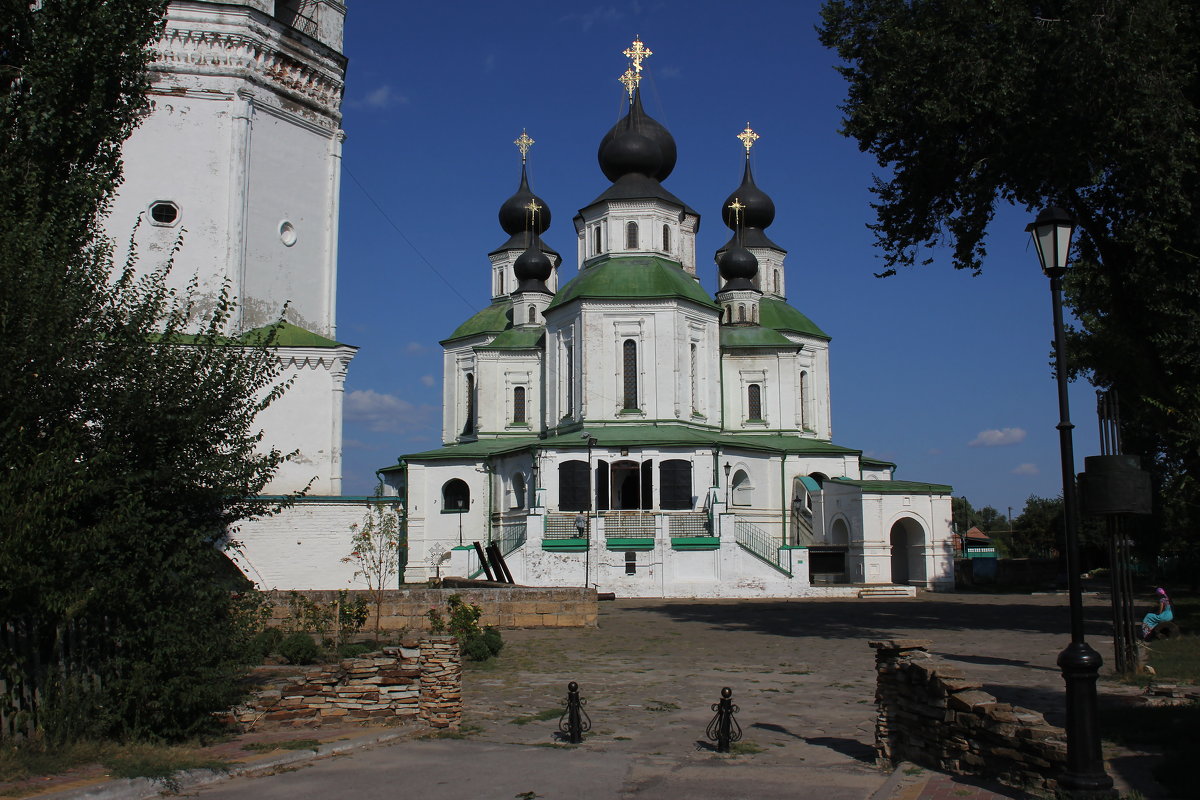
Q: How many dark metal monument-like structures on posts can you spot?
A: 1